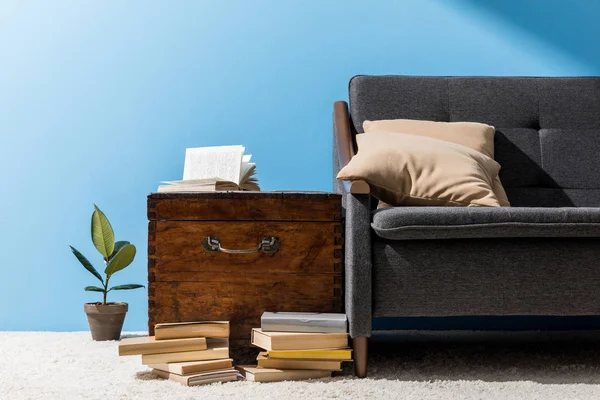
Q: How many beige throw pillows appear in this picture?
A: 2